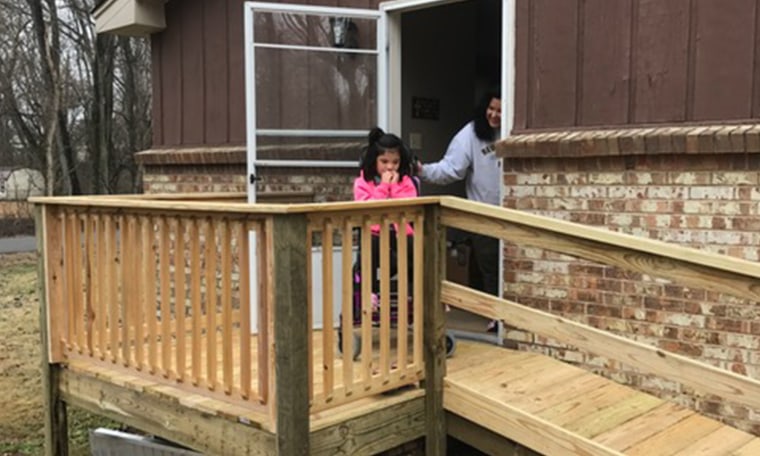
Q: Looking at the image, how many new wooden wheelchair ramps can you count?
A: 1